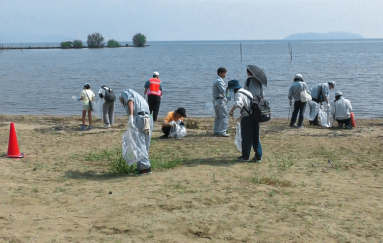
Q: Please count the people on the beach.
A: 11